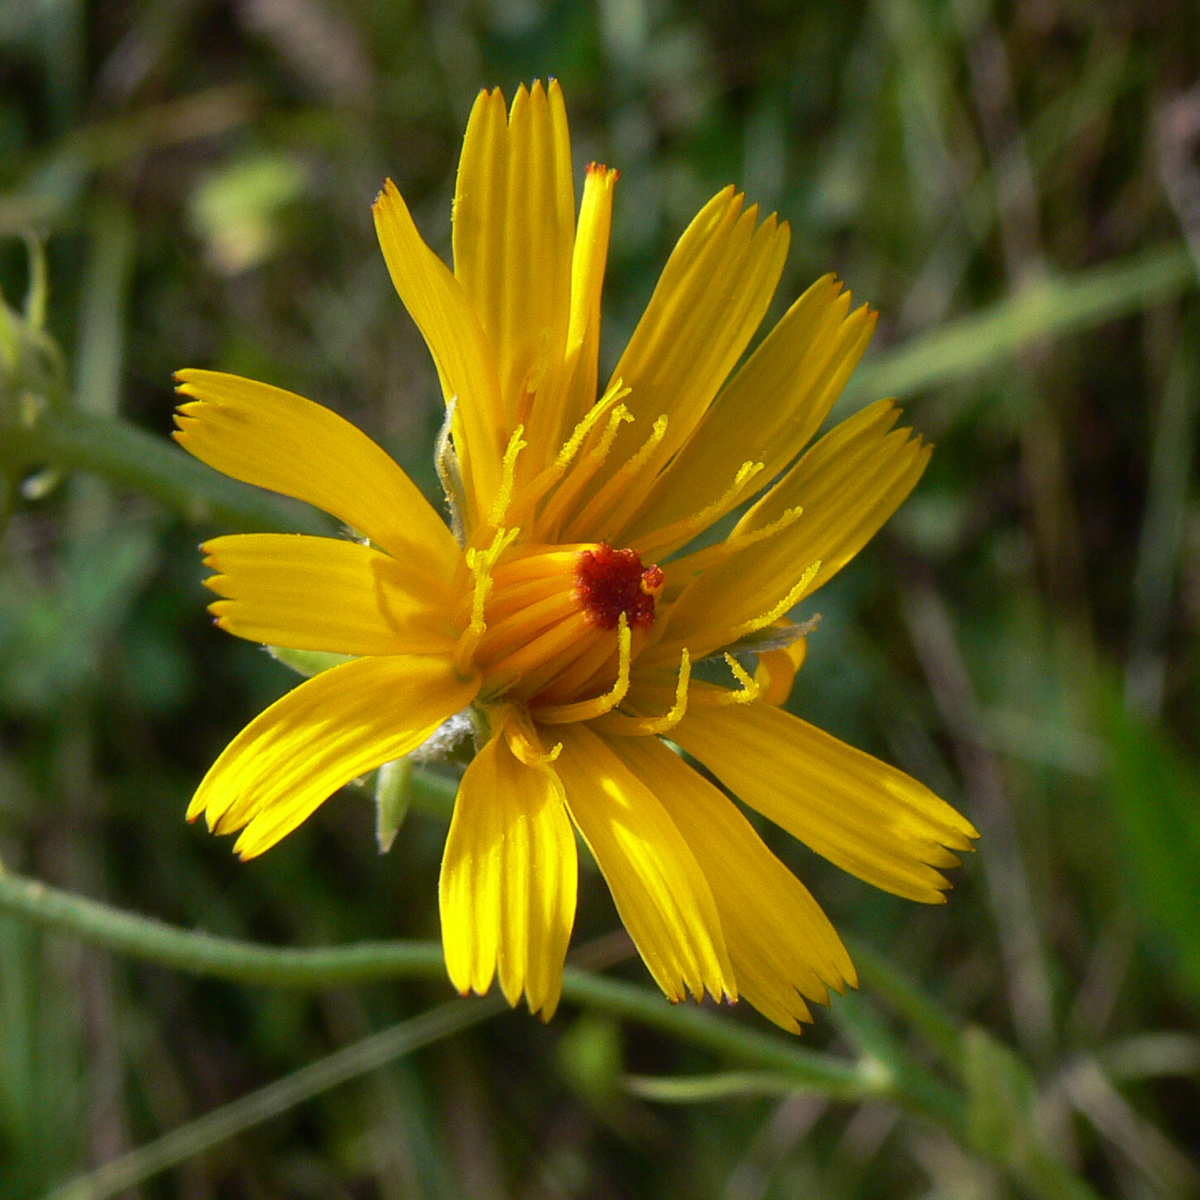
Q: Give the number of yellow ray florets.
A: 13